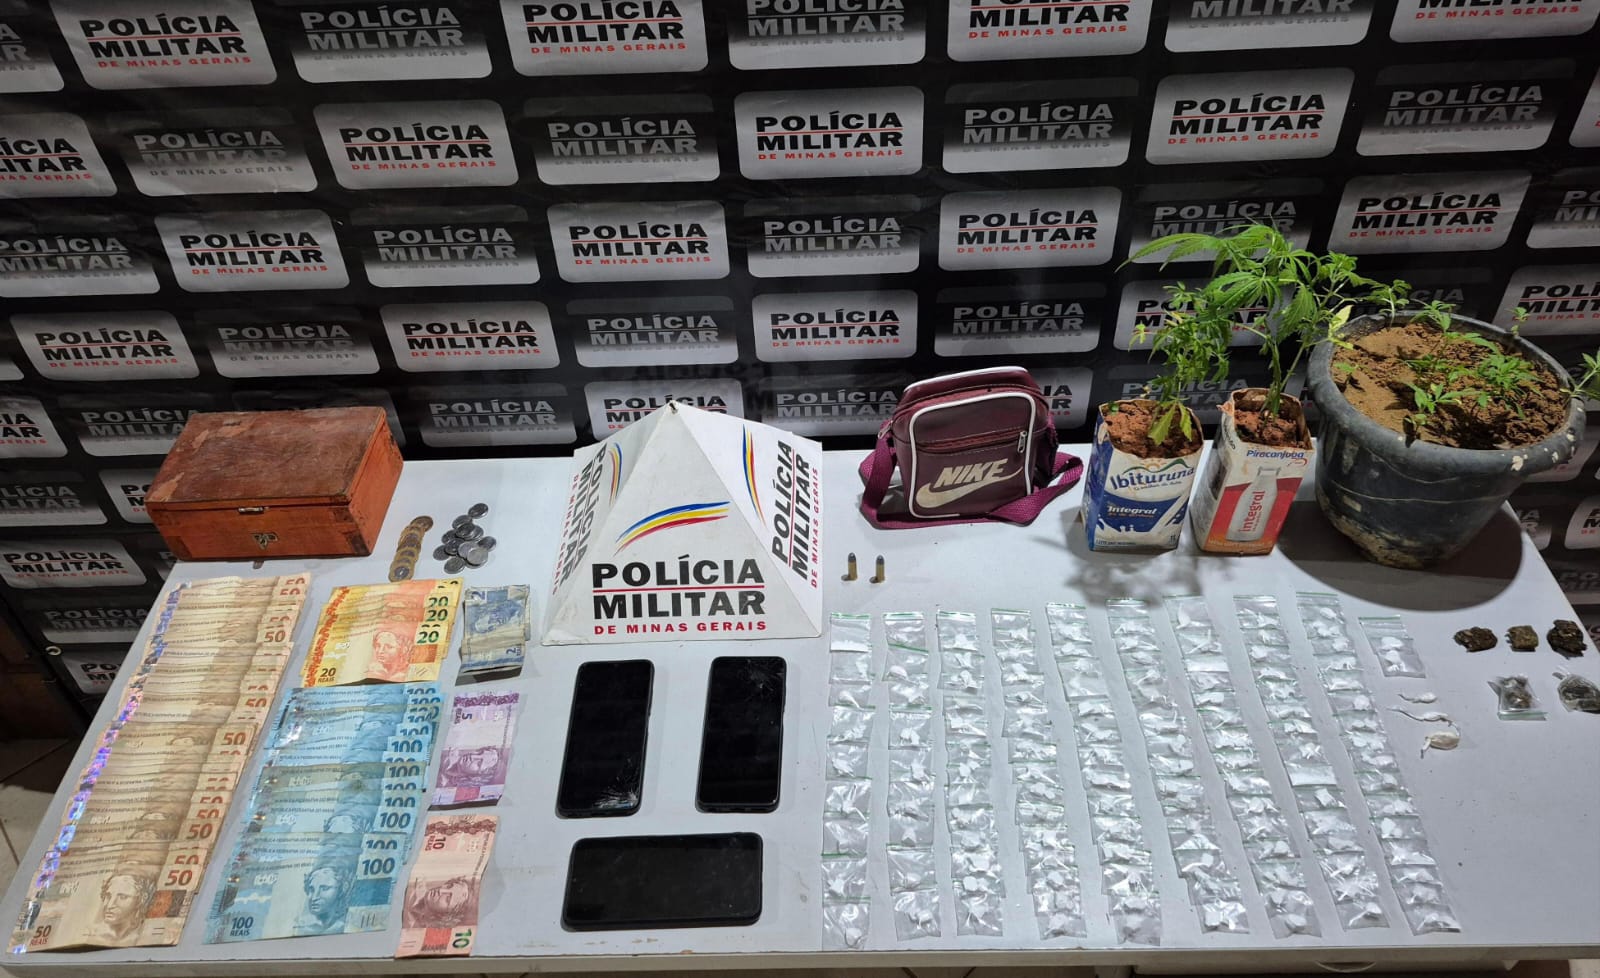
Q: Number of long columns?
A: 9